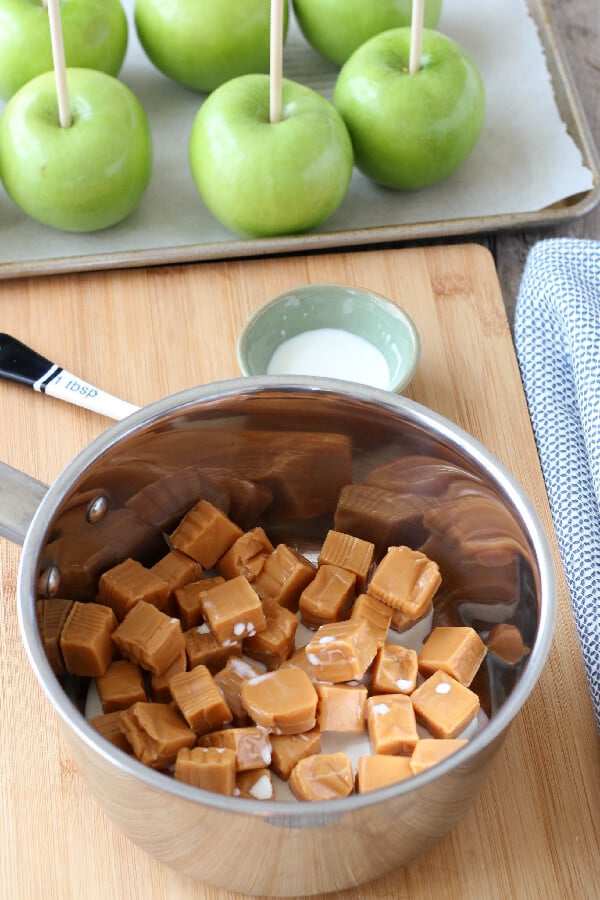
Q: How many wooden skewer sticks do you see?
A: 3